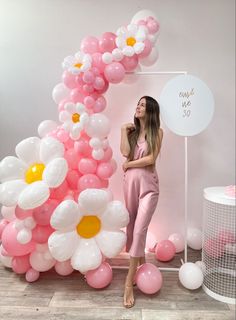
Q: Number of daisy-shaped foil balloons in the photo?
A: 5